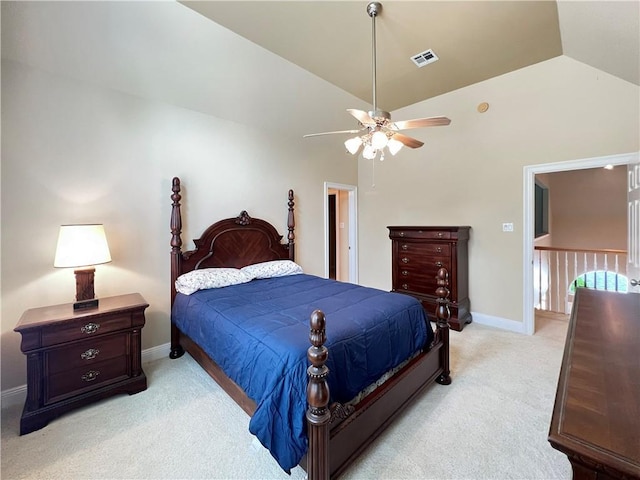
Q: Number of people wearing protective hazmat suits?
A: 0